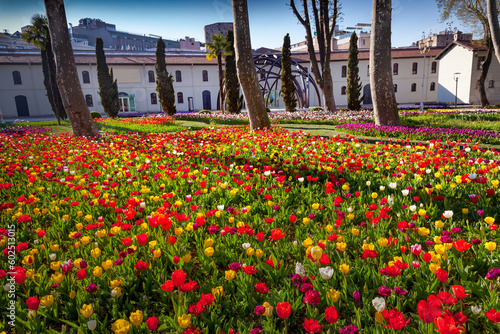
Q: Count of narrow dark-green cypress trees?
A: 6